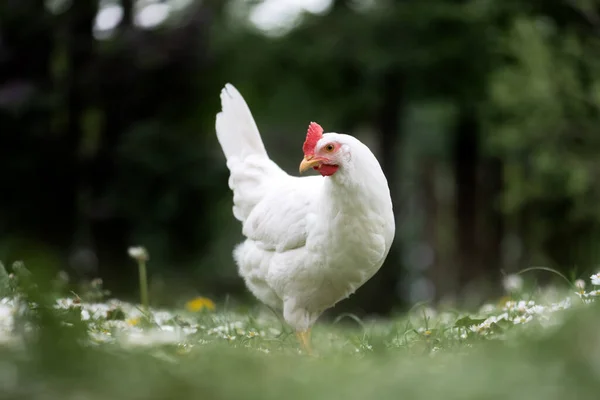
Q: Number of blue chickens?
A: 0